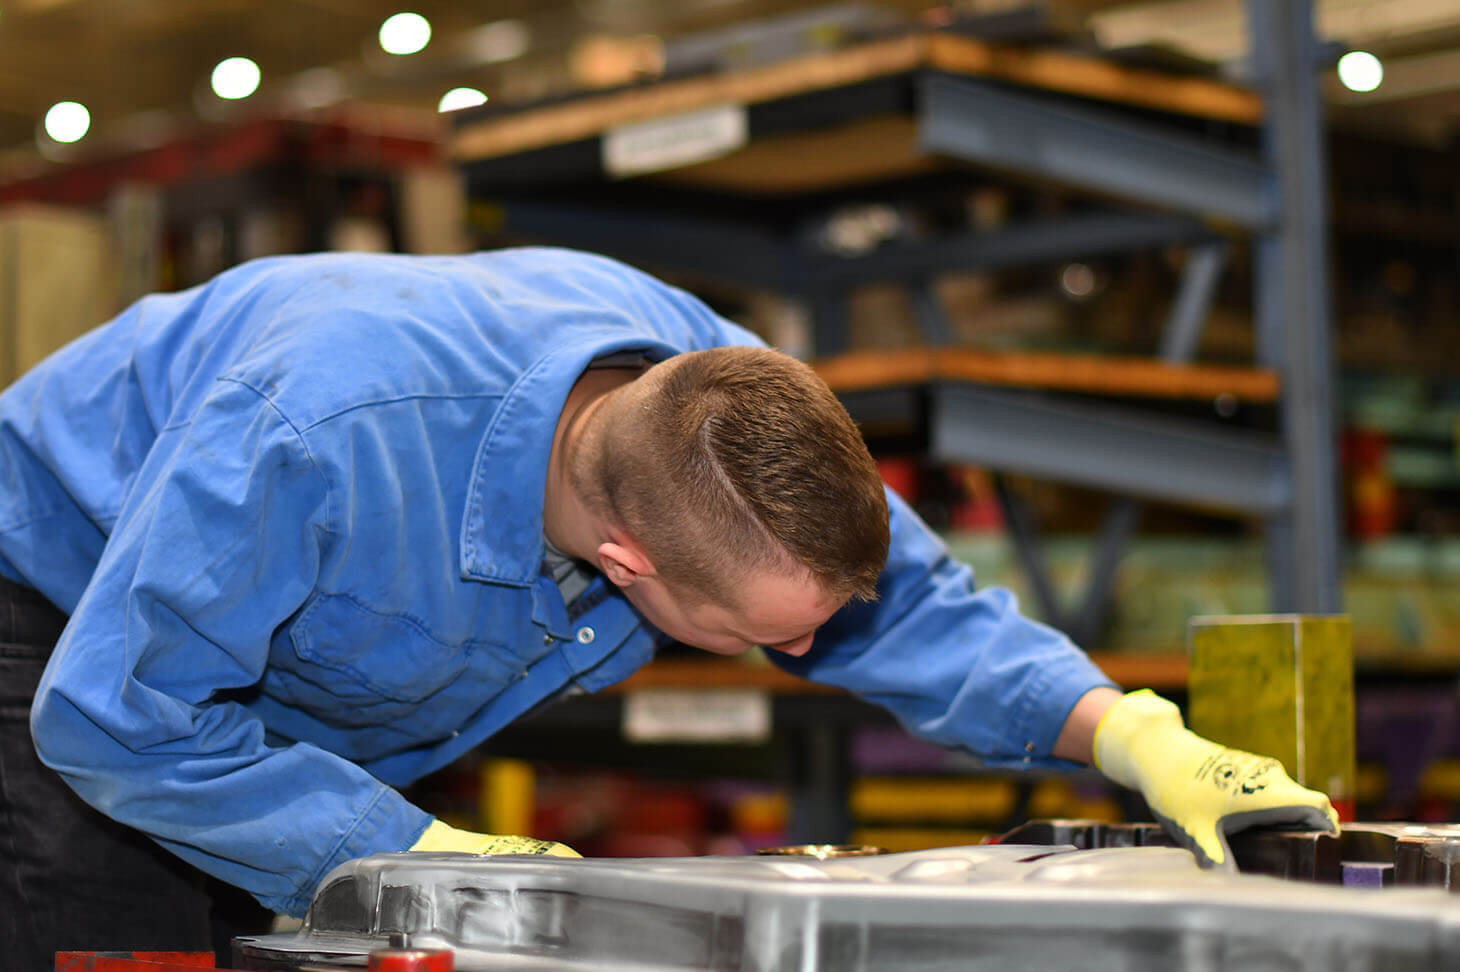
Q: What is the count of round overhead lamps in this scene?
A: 5